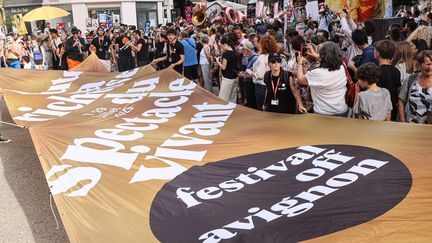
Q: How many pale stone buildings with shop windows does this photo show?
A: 1